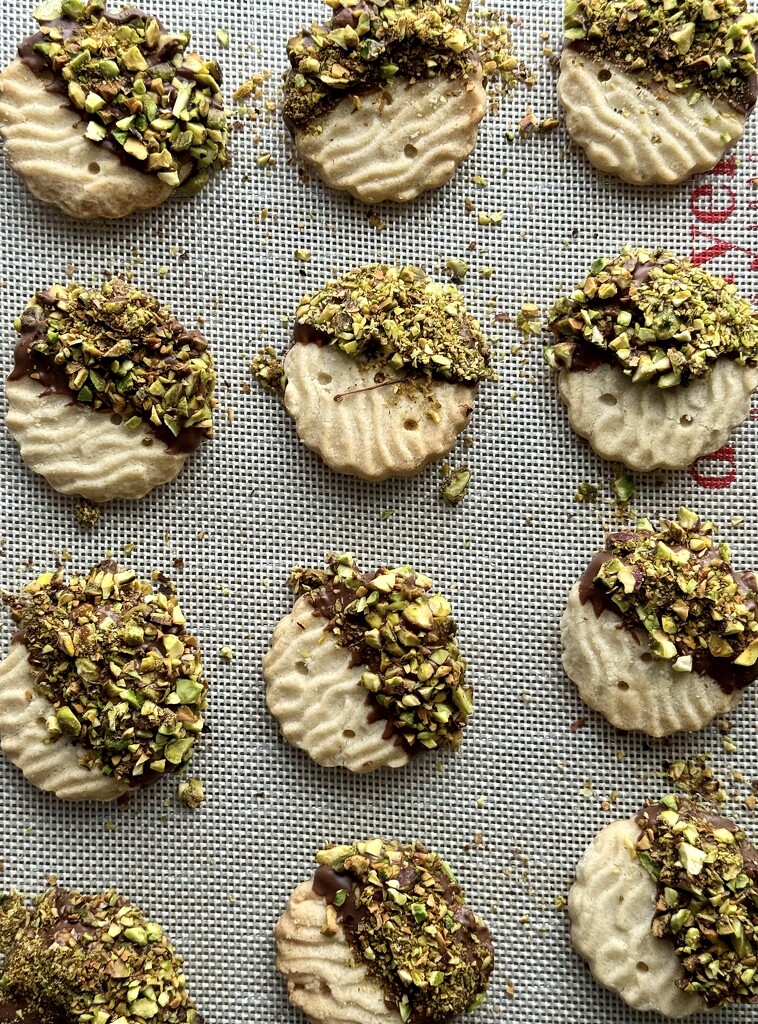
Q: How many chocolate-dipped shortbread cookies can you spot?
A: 12